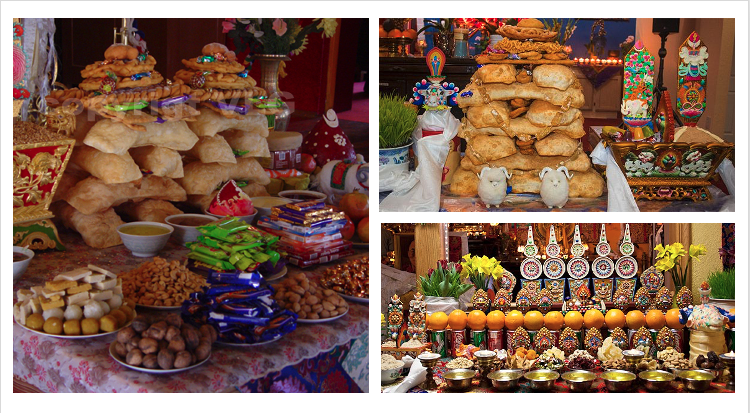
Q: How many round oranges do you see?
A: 13